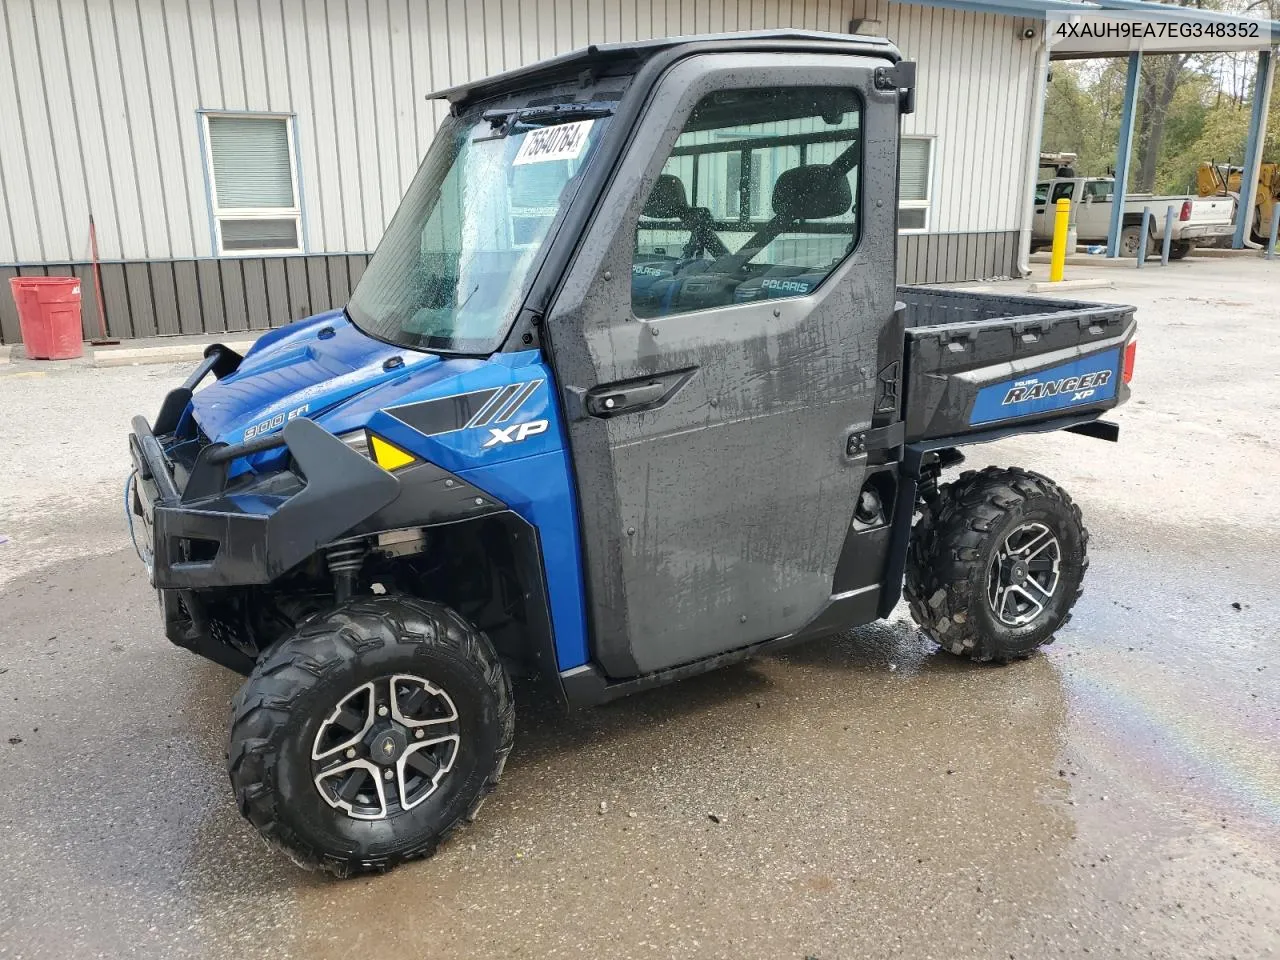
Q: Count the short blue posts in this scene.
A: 3